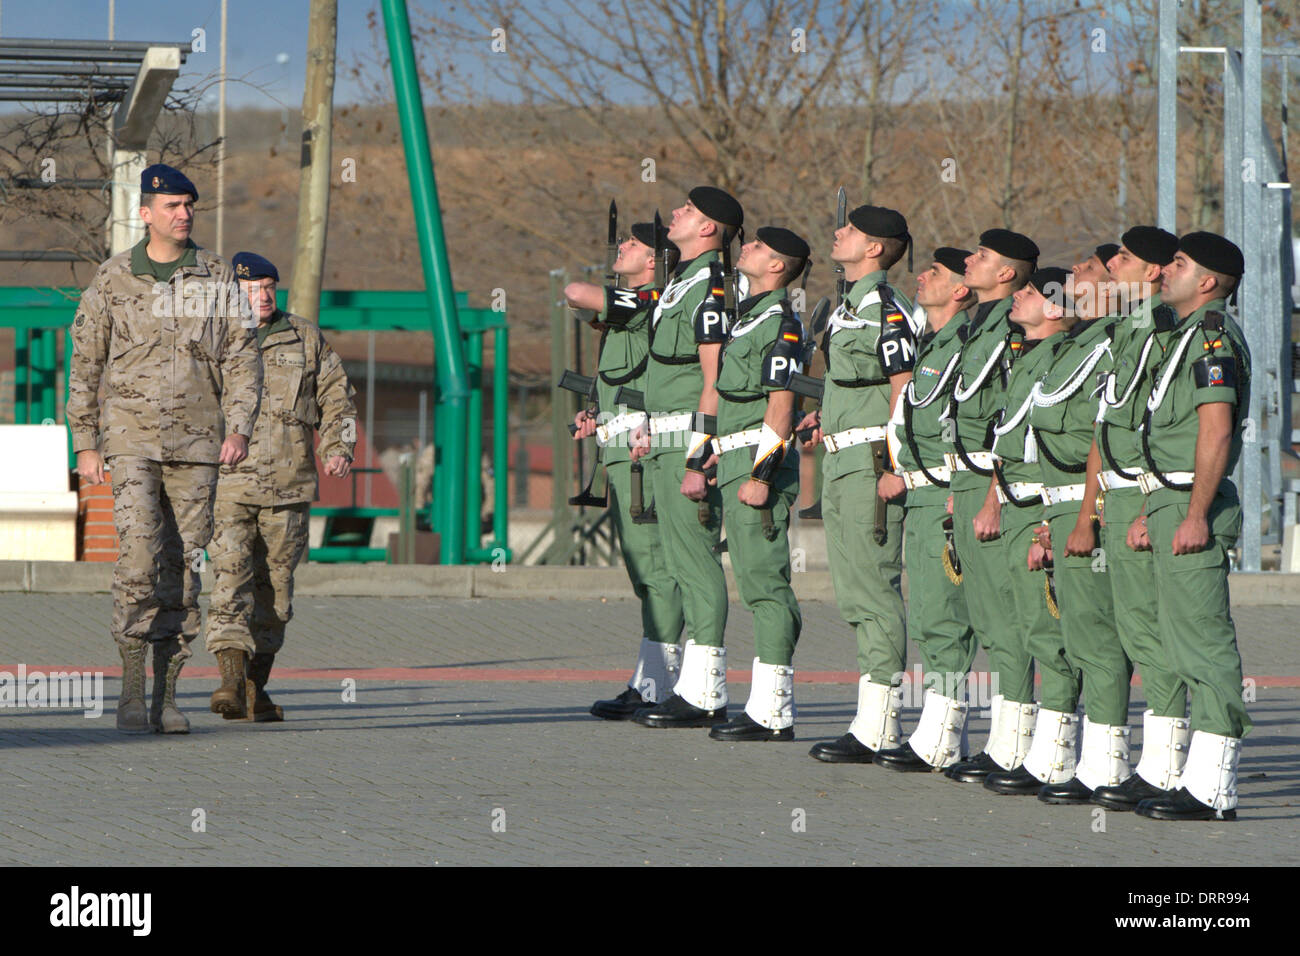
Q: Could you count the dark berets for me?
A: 12